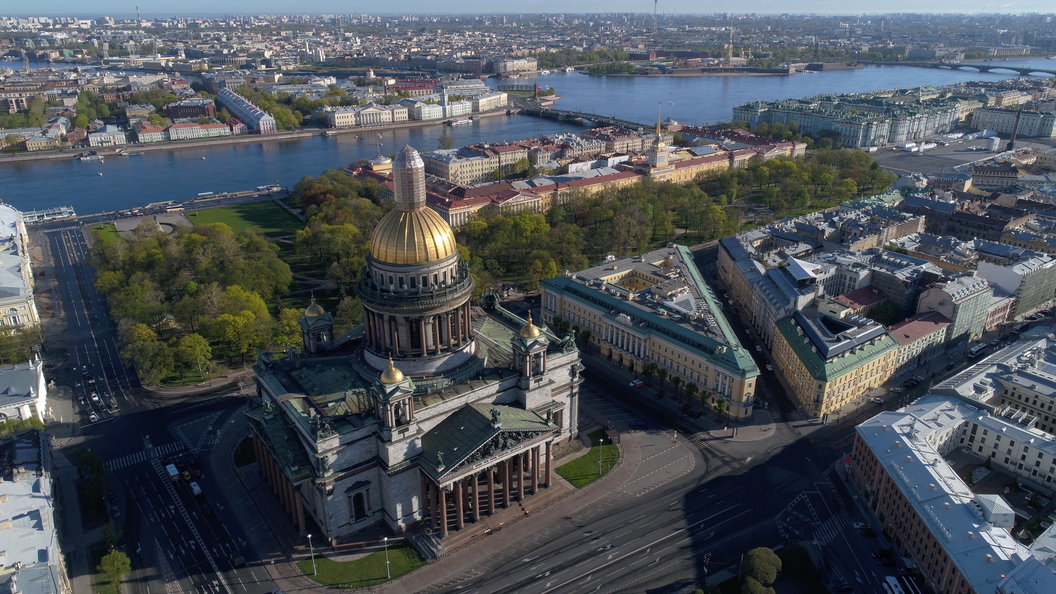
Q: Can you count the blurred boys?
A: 0